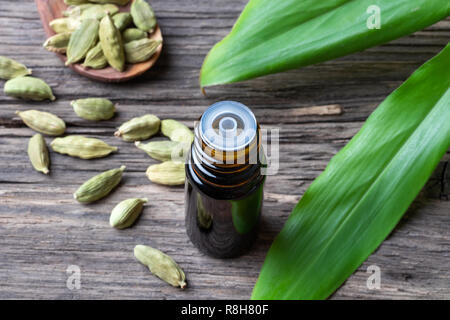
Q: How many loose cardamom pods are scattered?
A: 13